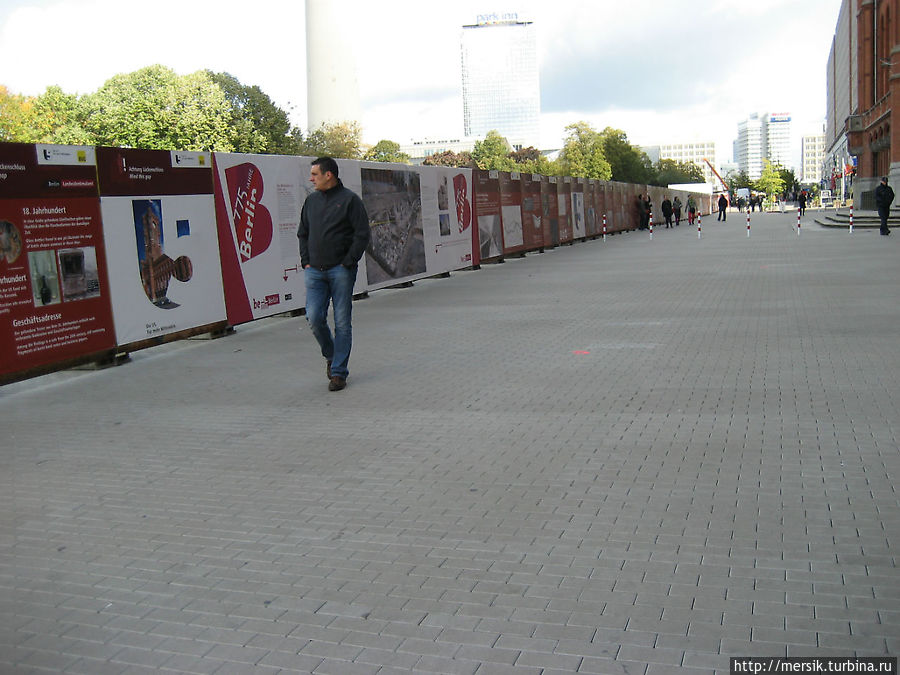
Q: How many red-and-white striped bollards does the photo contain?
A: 6